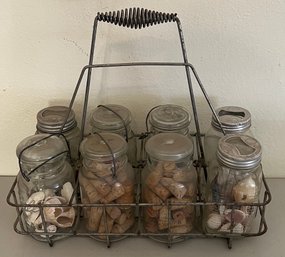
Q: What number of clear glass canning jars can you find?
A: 8